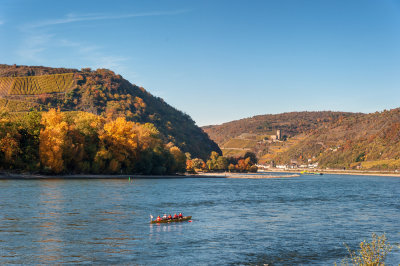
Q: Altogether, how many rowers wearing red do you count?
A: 4